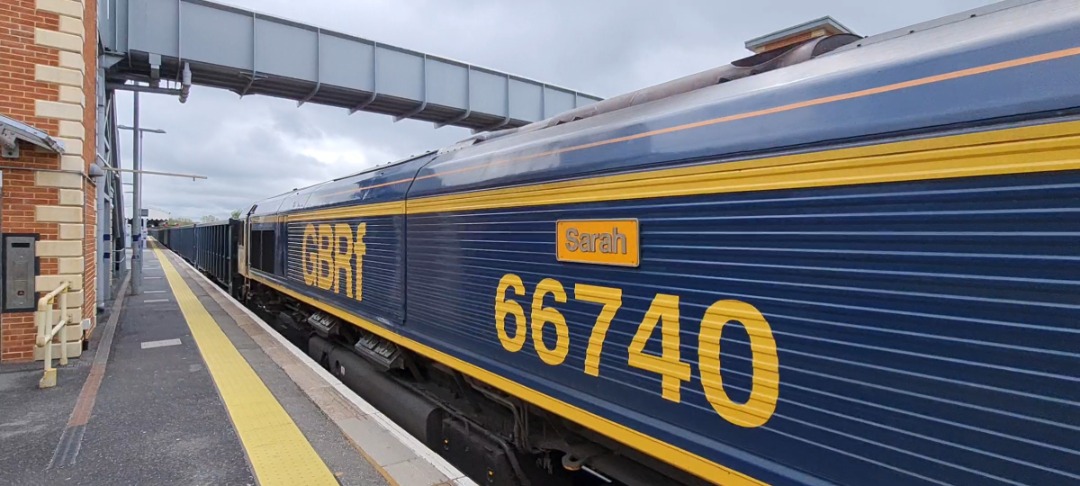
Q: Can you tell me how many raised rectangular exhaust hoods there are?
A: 1